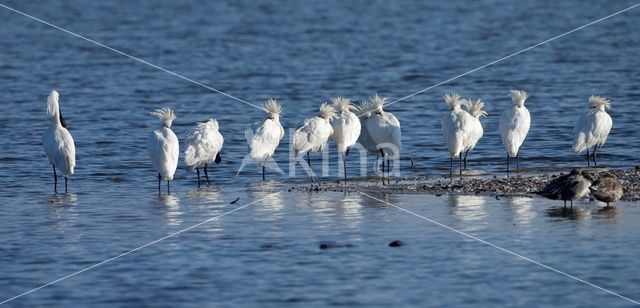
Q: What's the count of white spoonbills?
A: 12